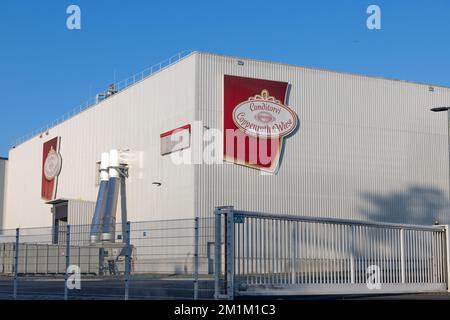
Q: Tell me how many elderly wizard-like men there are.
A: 0